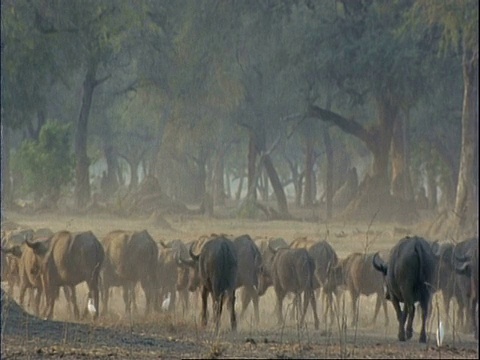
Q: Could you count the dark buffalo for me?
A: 2